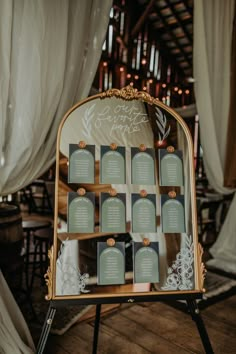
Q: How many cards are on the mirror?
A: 10